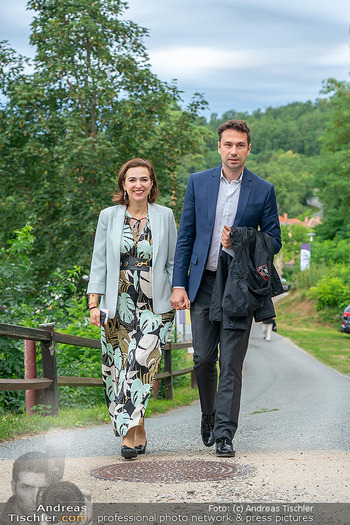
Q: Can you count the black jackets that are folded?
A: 1